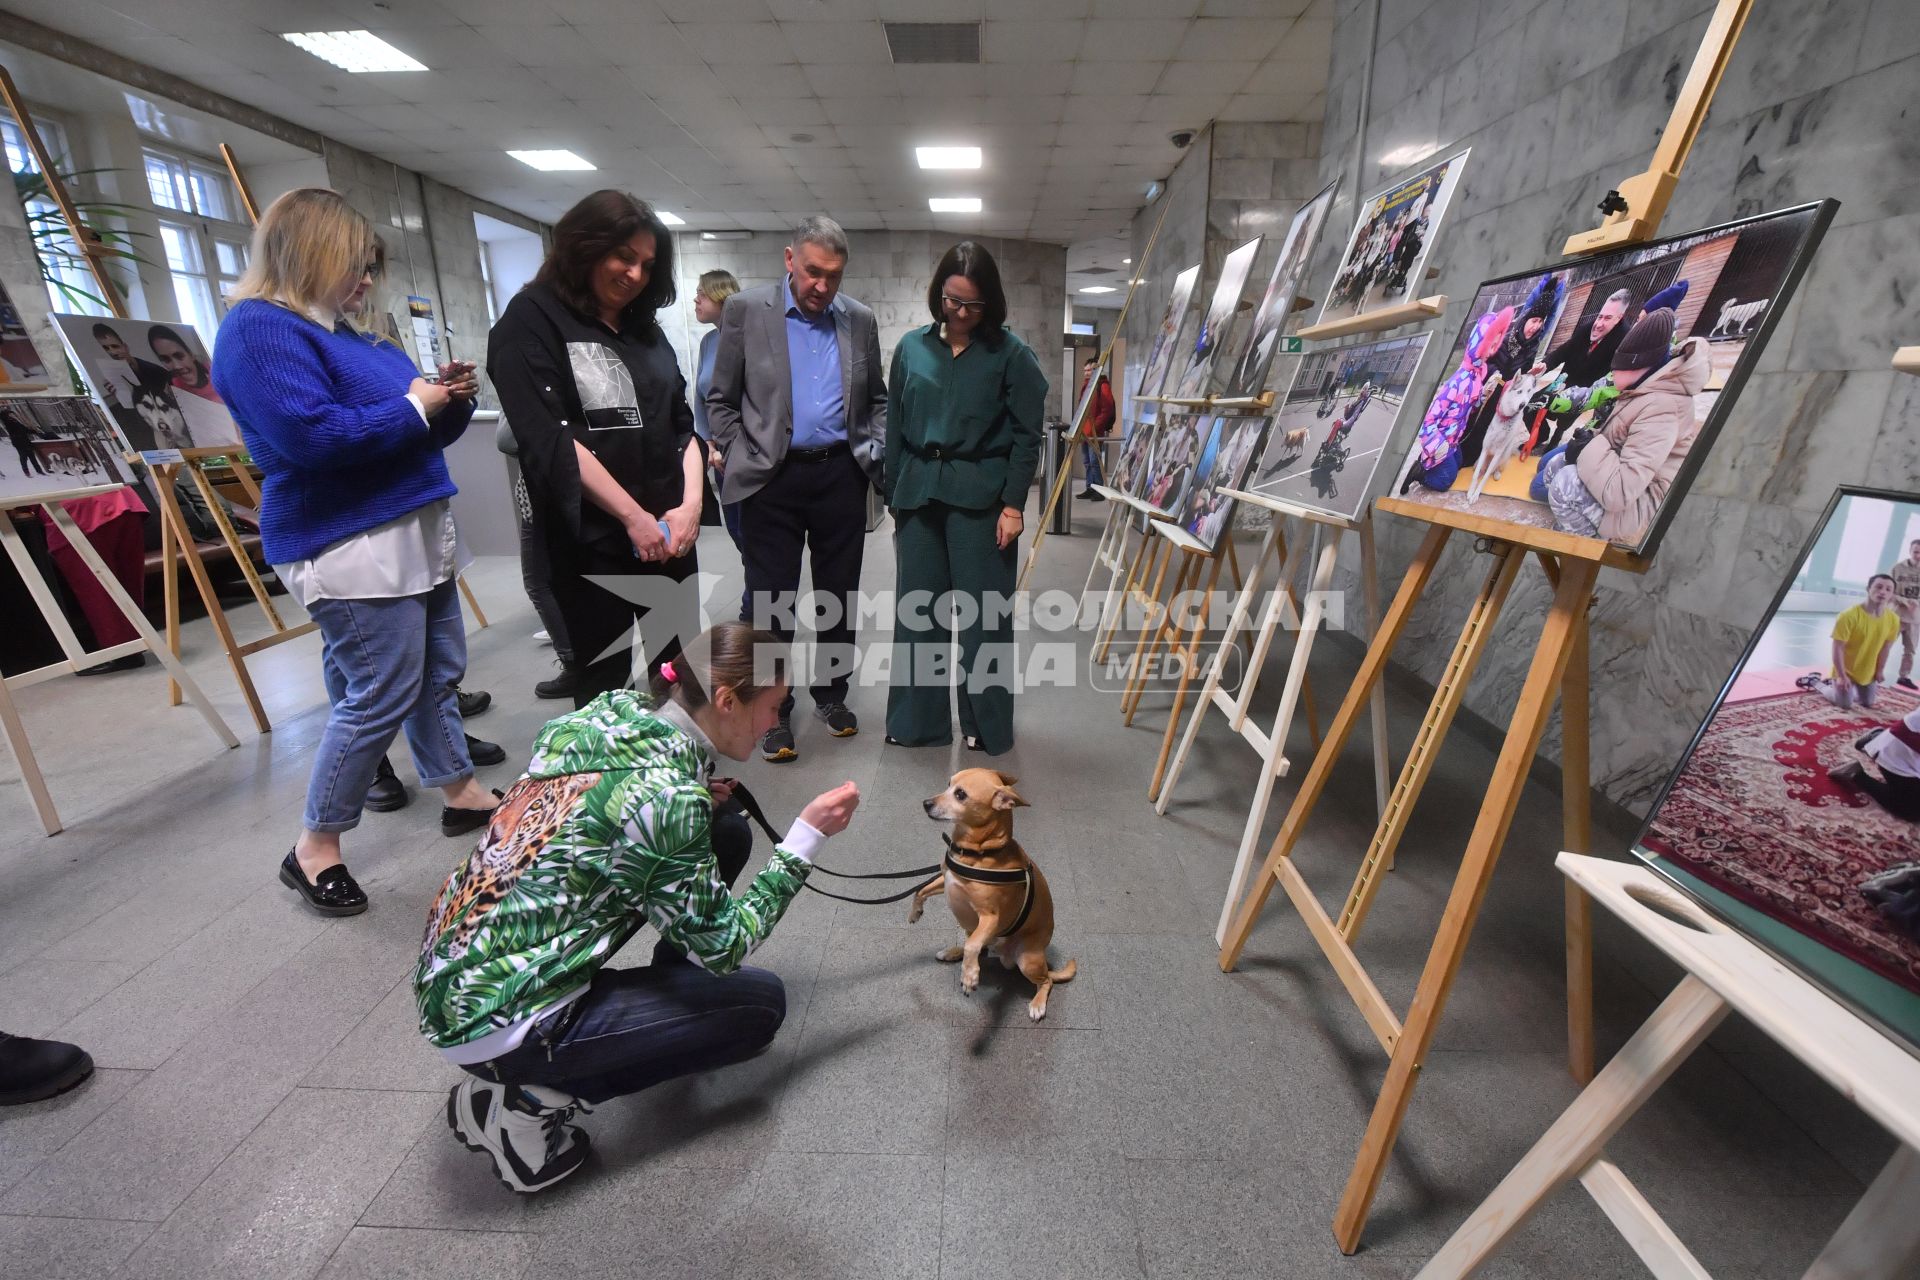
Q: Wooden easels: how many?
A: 10